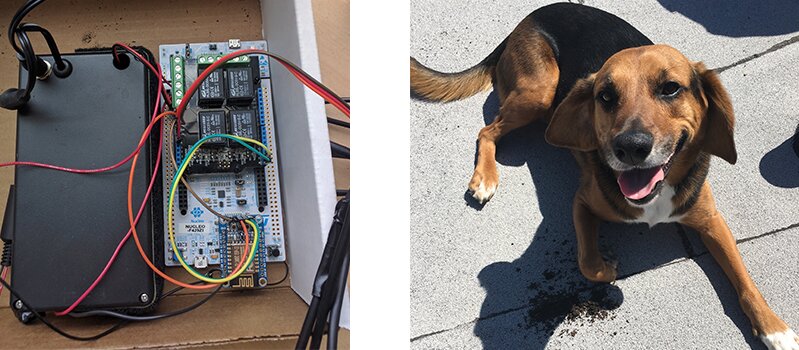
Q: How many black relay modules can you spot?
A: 4